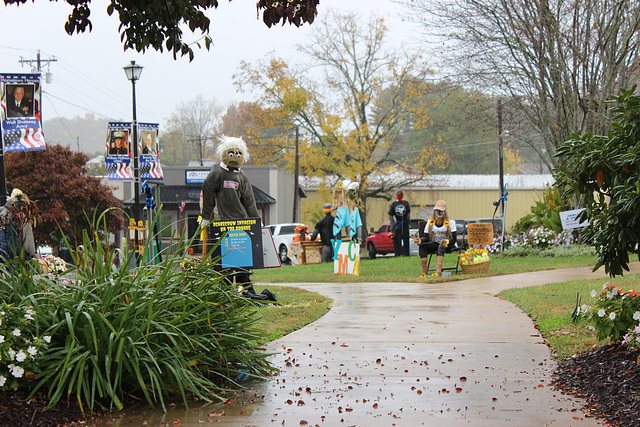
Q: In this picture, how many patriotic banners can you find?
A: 3